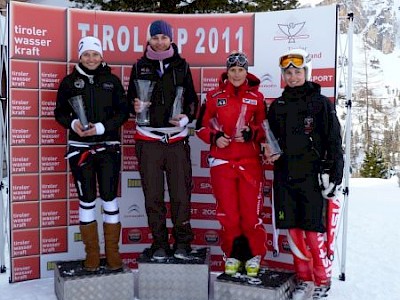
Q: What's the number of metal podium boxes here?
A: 3